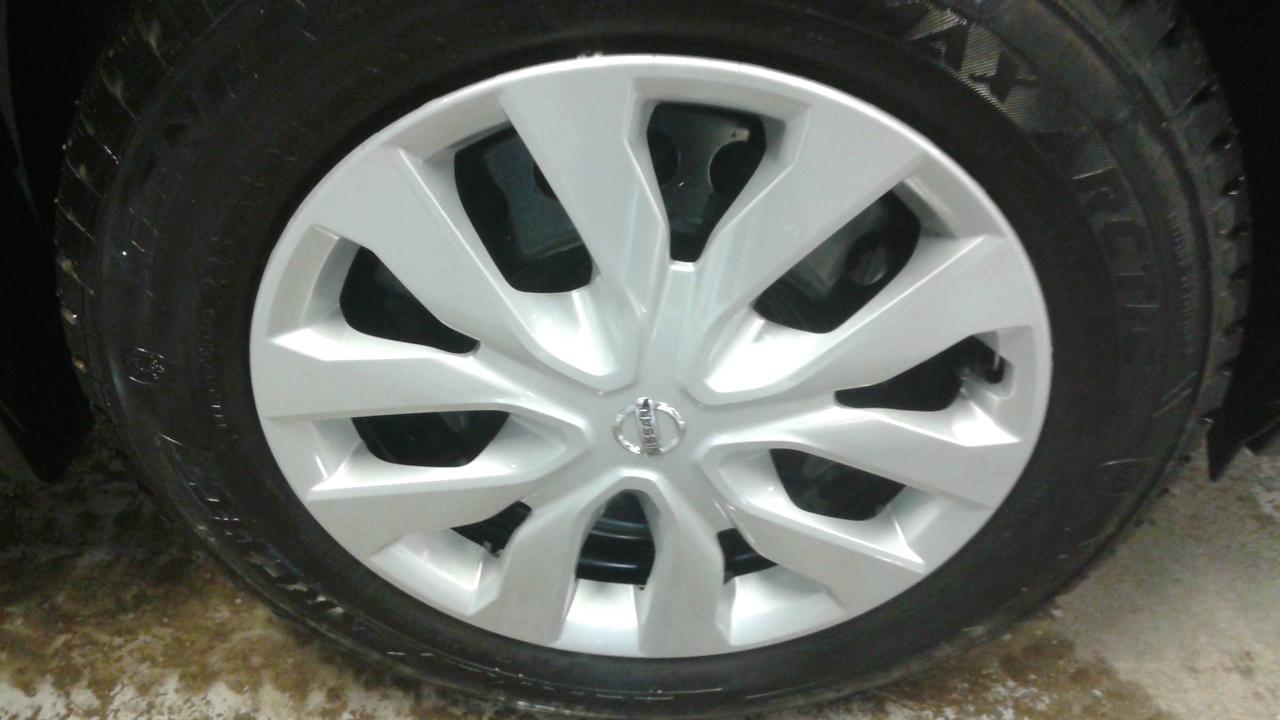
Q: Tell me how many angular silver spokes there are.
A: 10